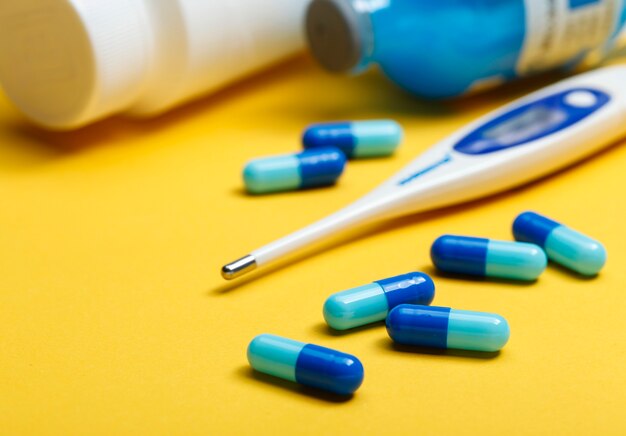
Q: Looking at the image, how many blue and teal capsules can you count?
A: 7